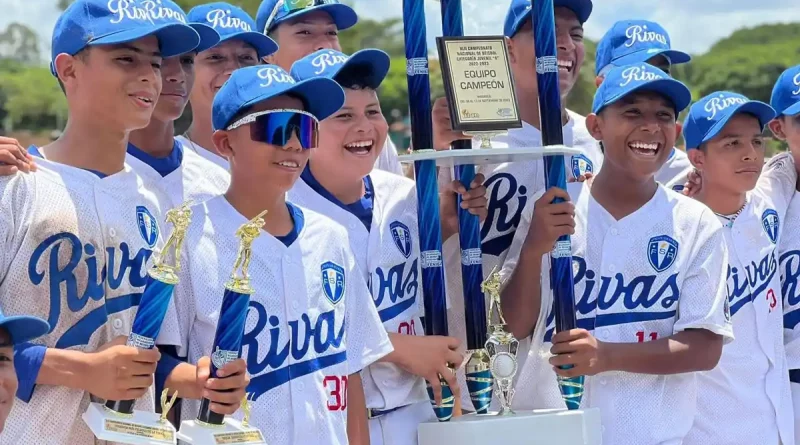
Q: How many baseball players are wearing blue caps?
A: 12